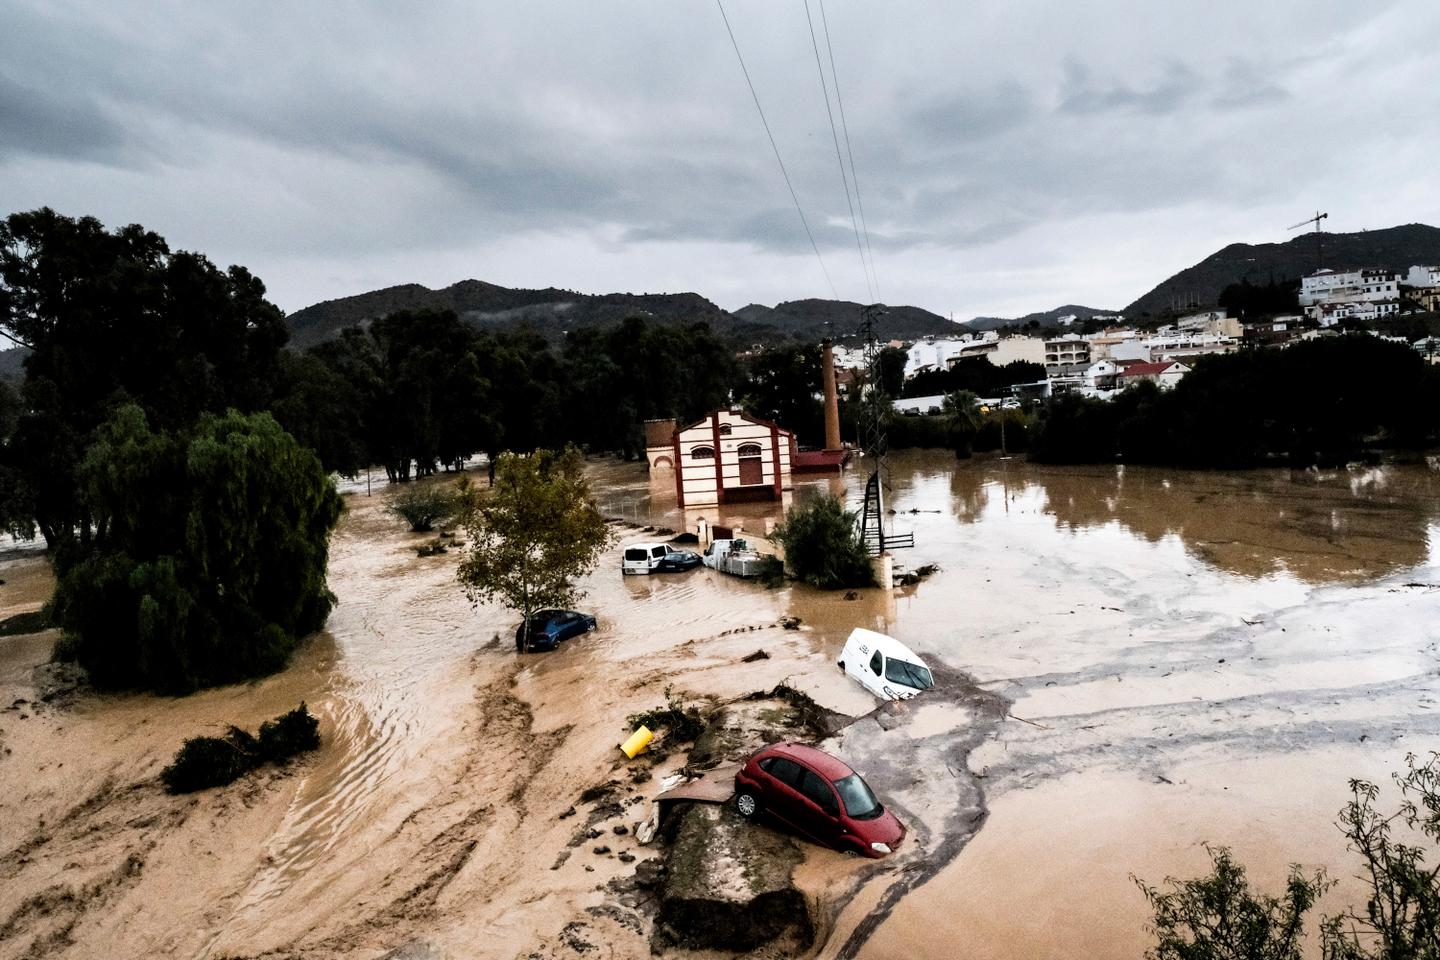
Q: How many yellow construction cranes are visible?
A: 0